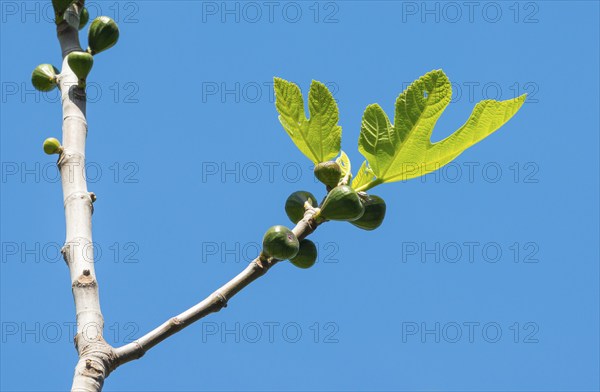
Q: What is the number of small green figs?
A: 12